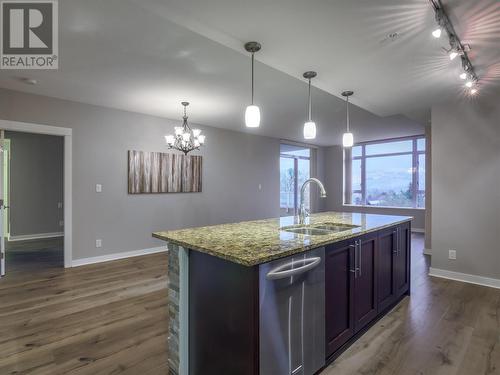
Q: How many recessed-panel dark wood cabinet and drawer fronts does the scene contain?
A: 4